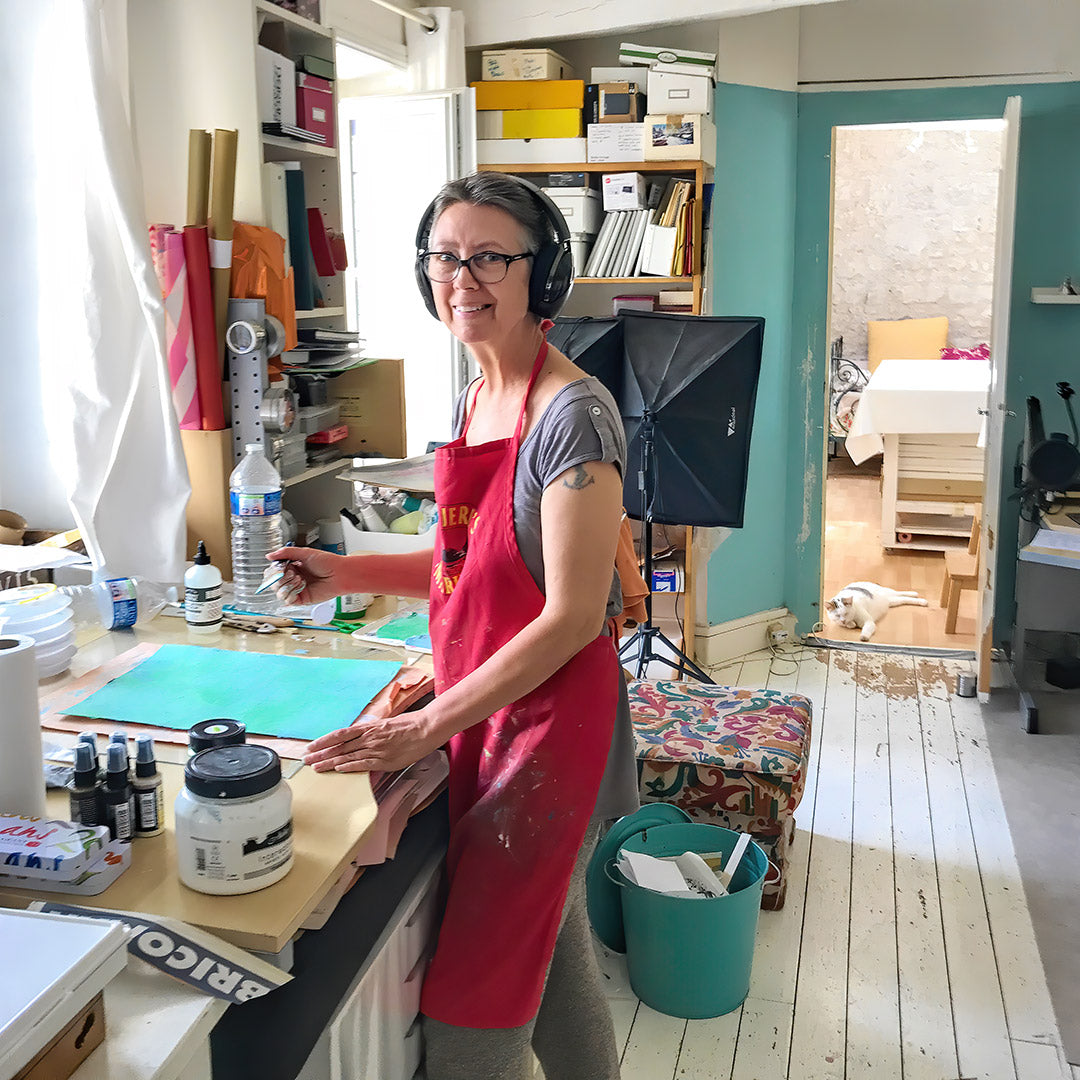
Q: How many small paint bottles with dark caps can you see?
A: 5